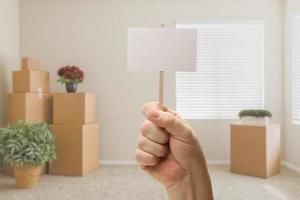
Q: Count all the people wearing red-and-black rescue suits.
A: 0